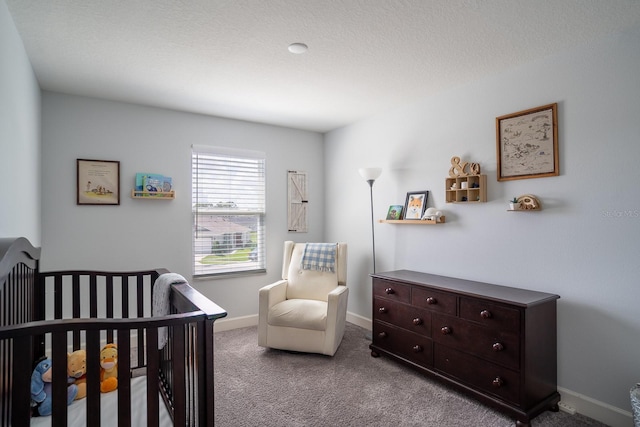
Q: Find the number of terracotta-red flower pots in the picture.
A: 0